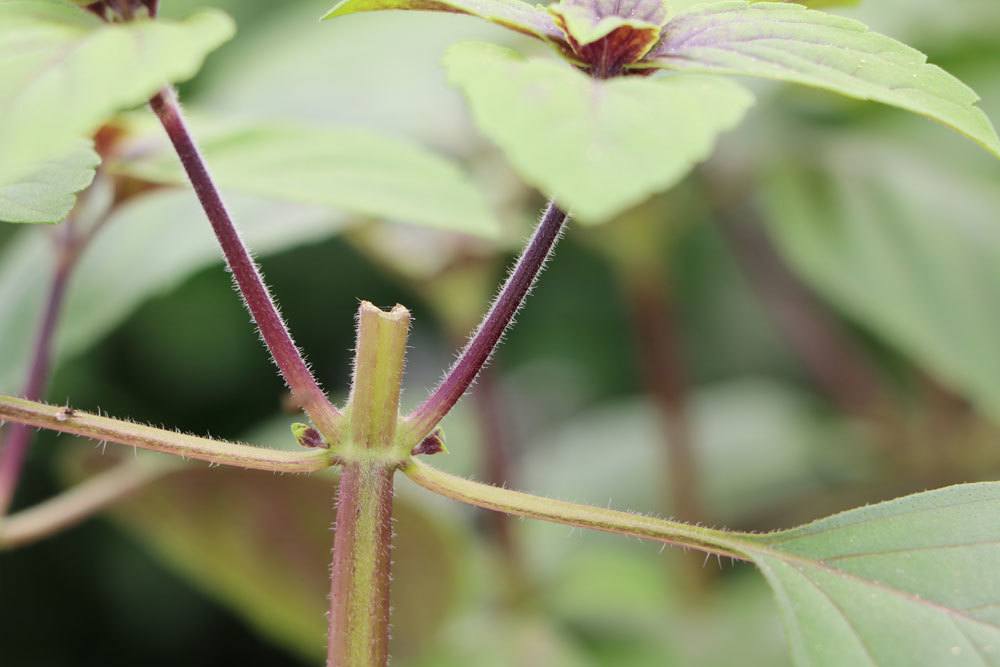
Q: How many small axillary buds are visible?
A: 2